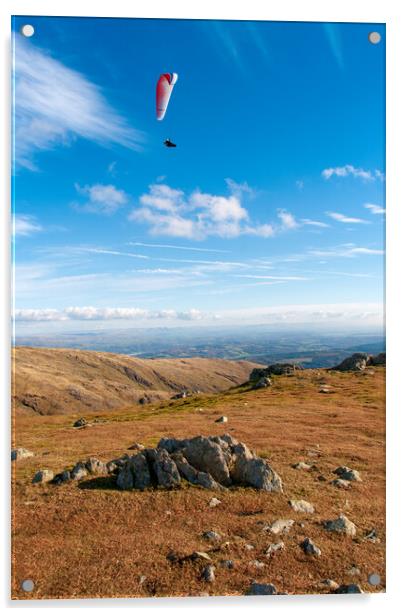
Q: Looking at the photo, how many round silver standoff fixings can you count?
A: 4